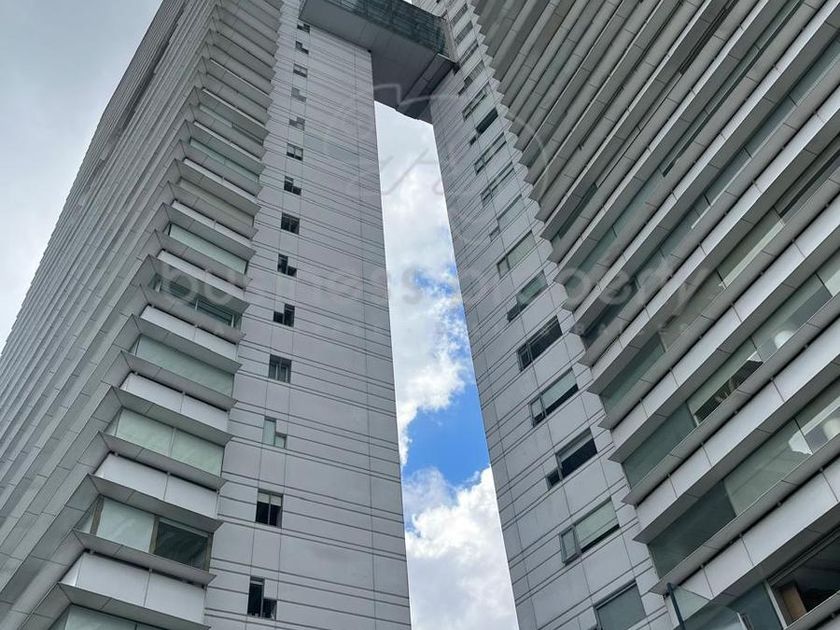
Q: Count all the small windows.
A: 14